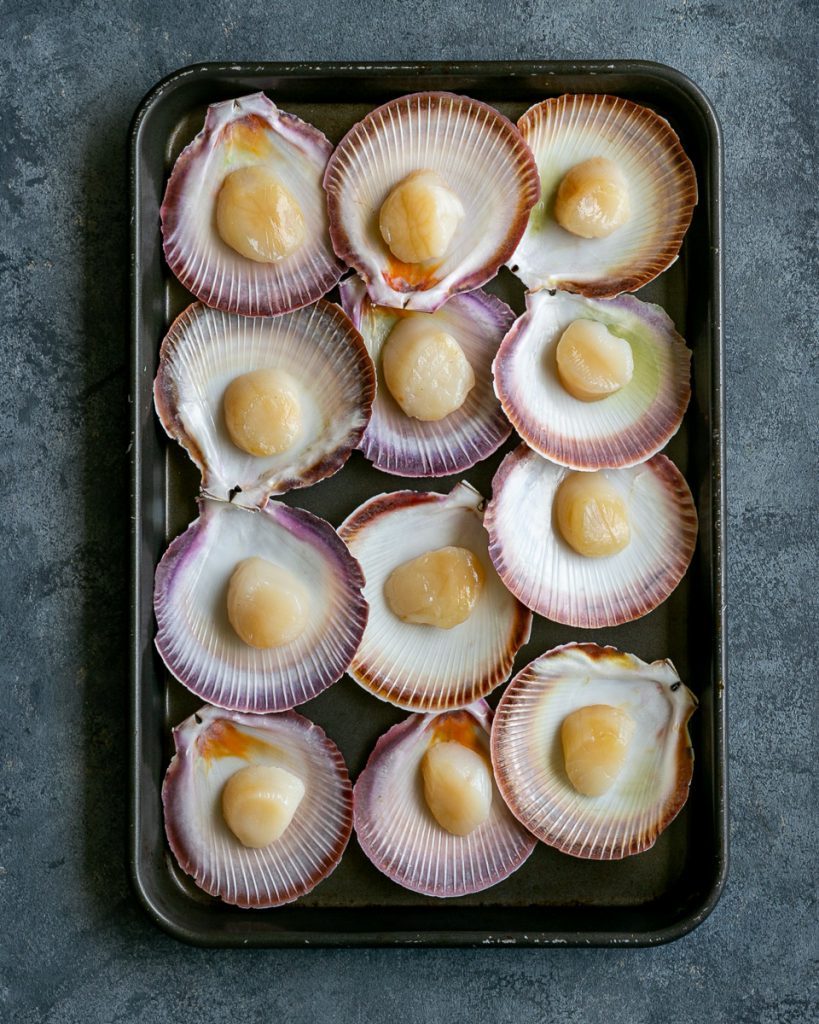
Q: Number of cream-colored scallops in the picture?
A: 12